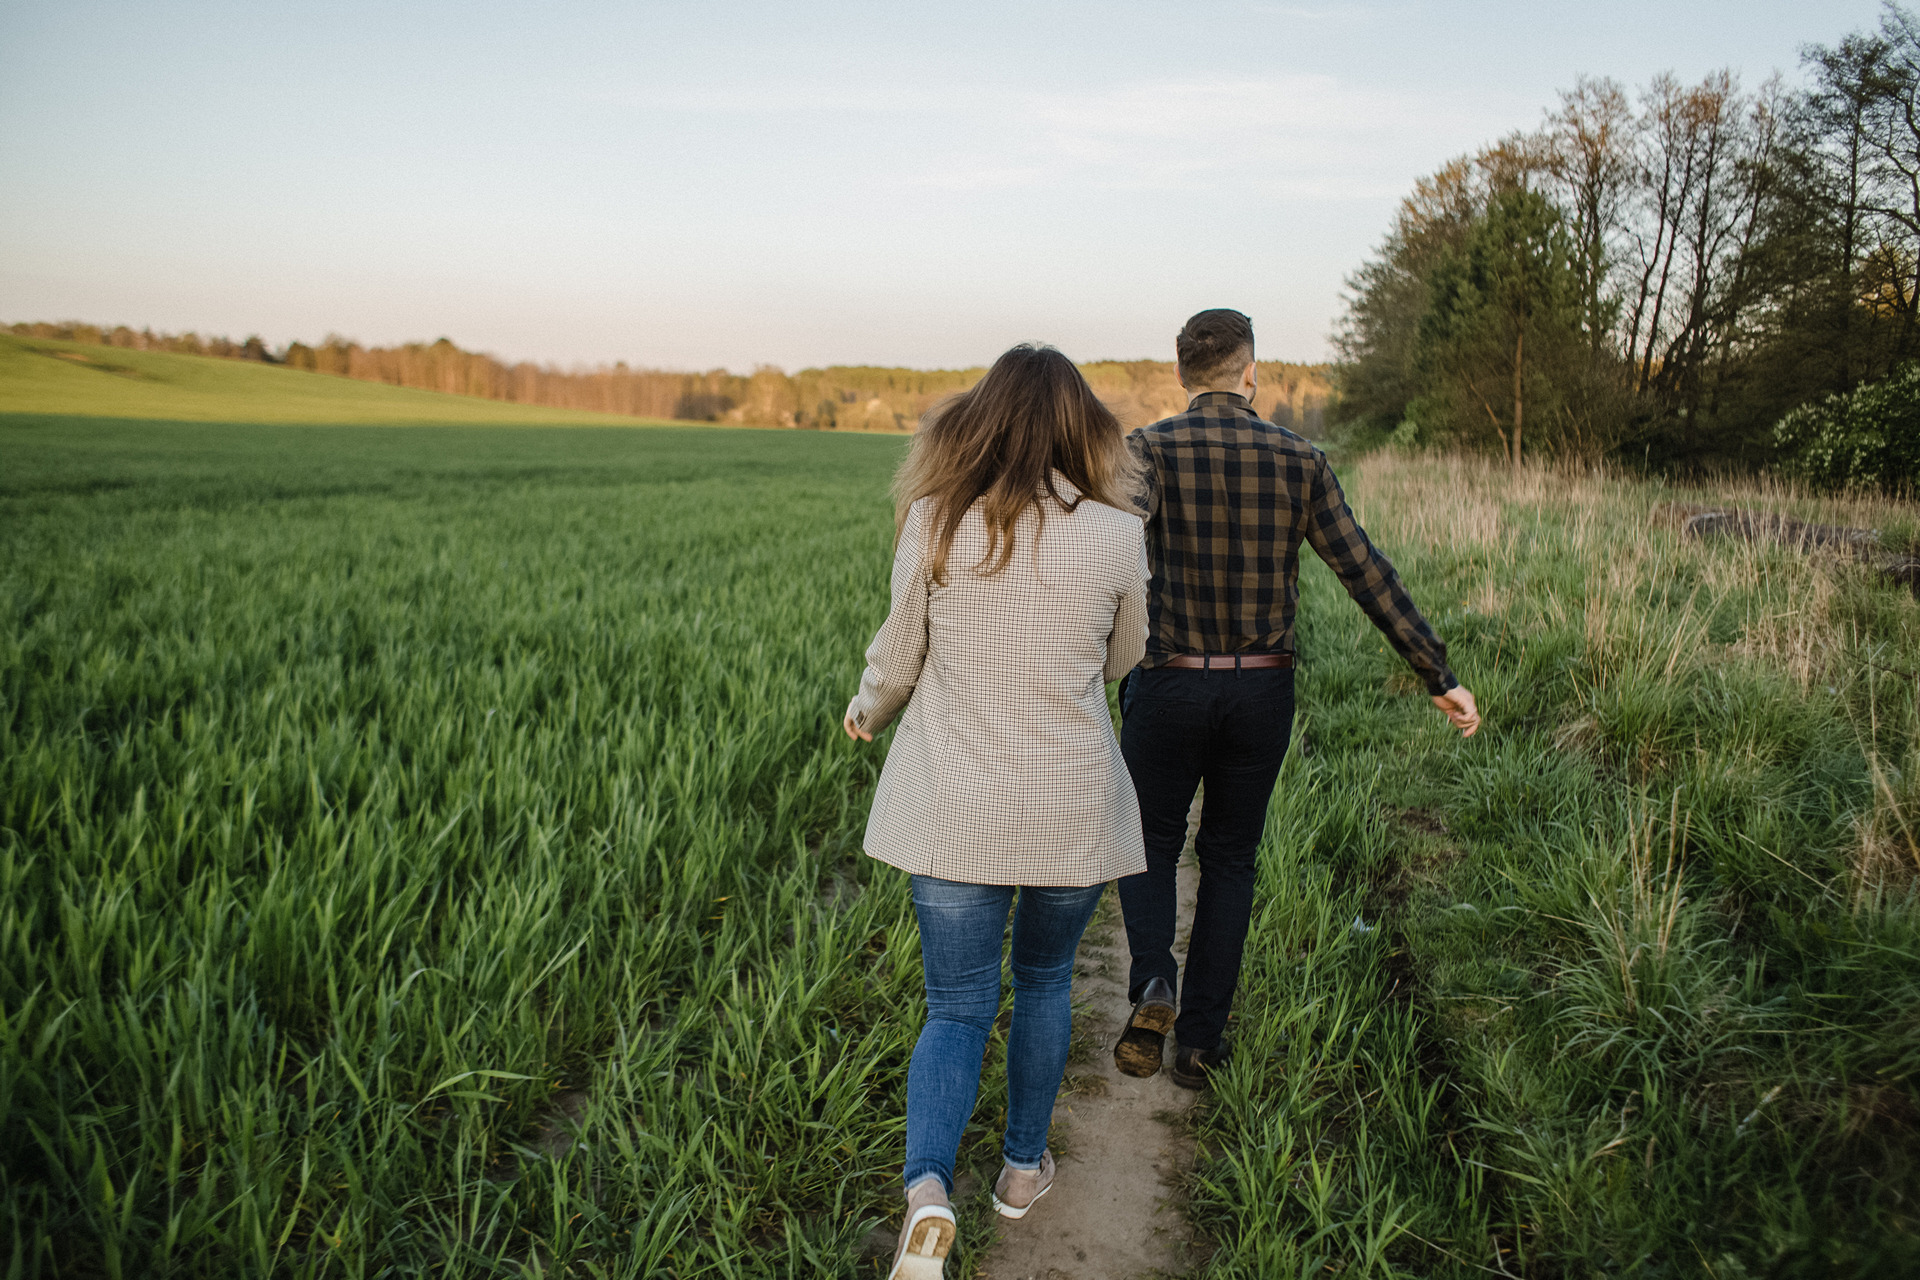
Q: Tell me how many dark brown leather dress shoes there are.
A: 2